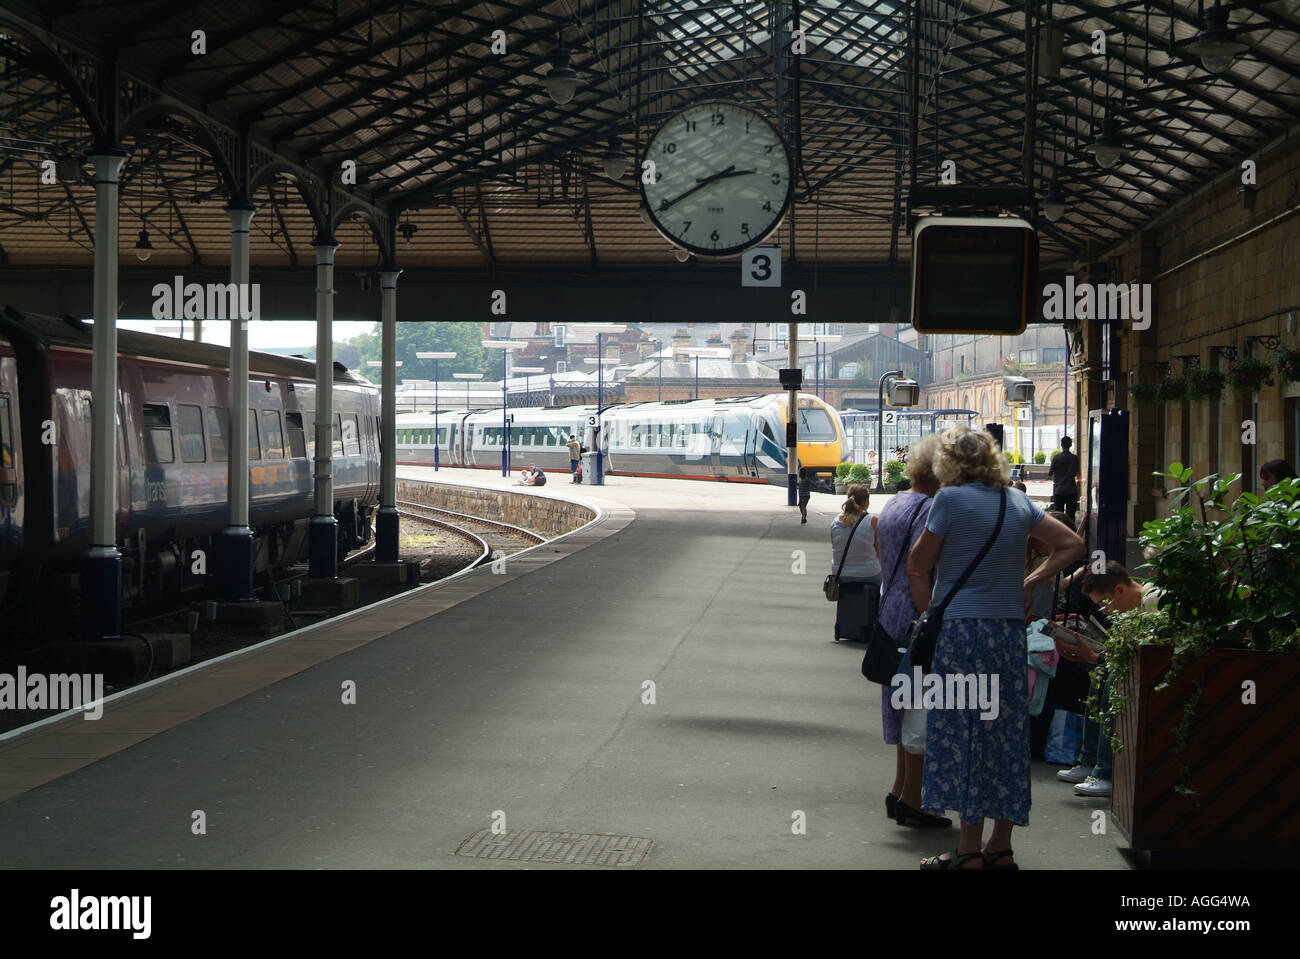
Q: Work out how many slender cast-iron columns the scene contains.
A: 4